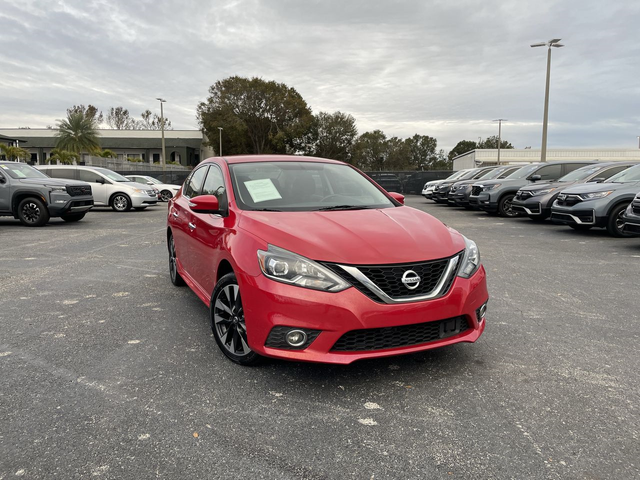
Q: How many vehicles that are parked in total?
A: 11